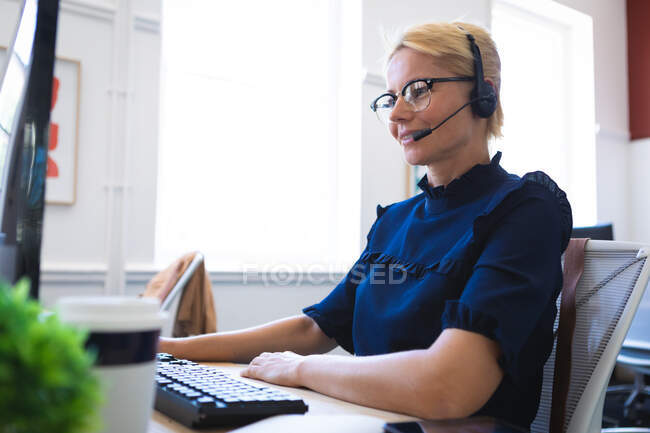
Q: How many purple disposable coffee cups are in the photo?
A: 0